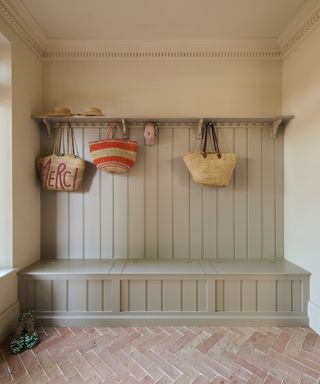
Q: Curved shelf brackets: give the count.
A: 4